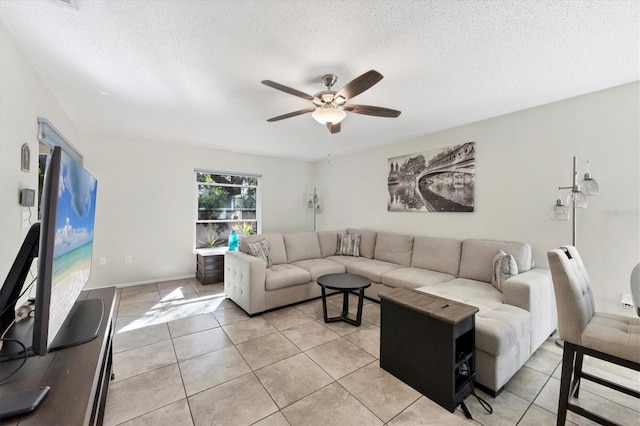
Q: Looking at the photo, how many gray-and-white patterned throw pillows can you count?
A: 3